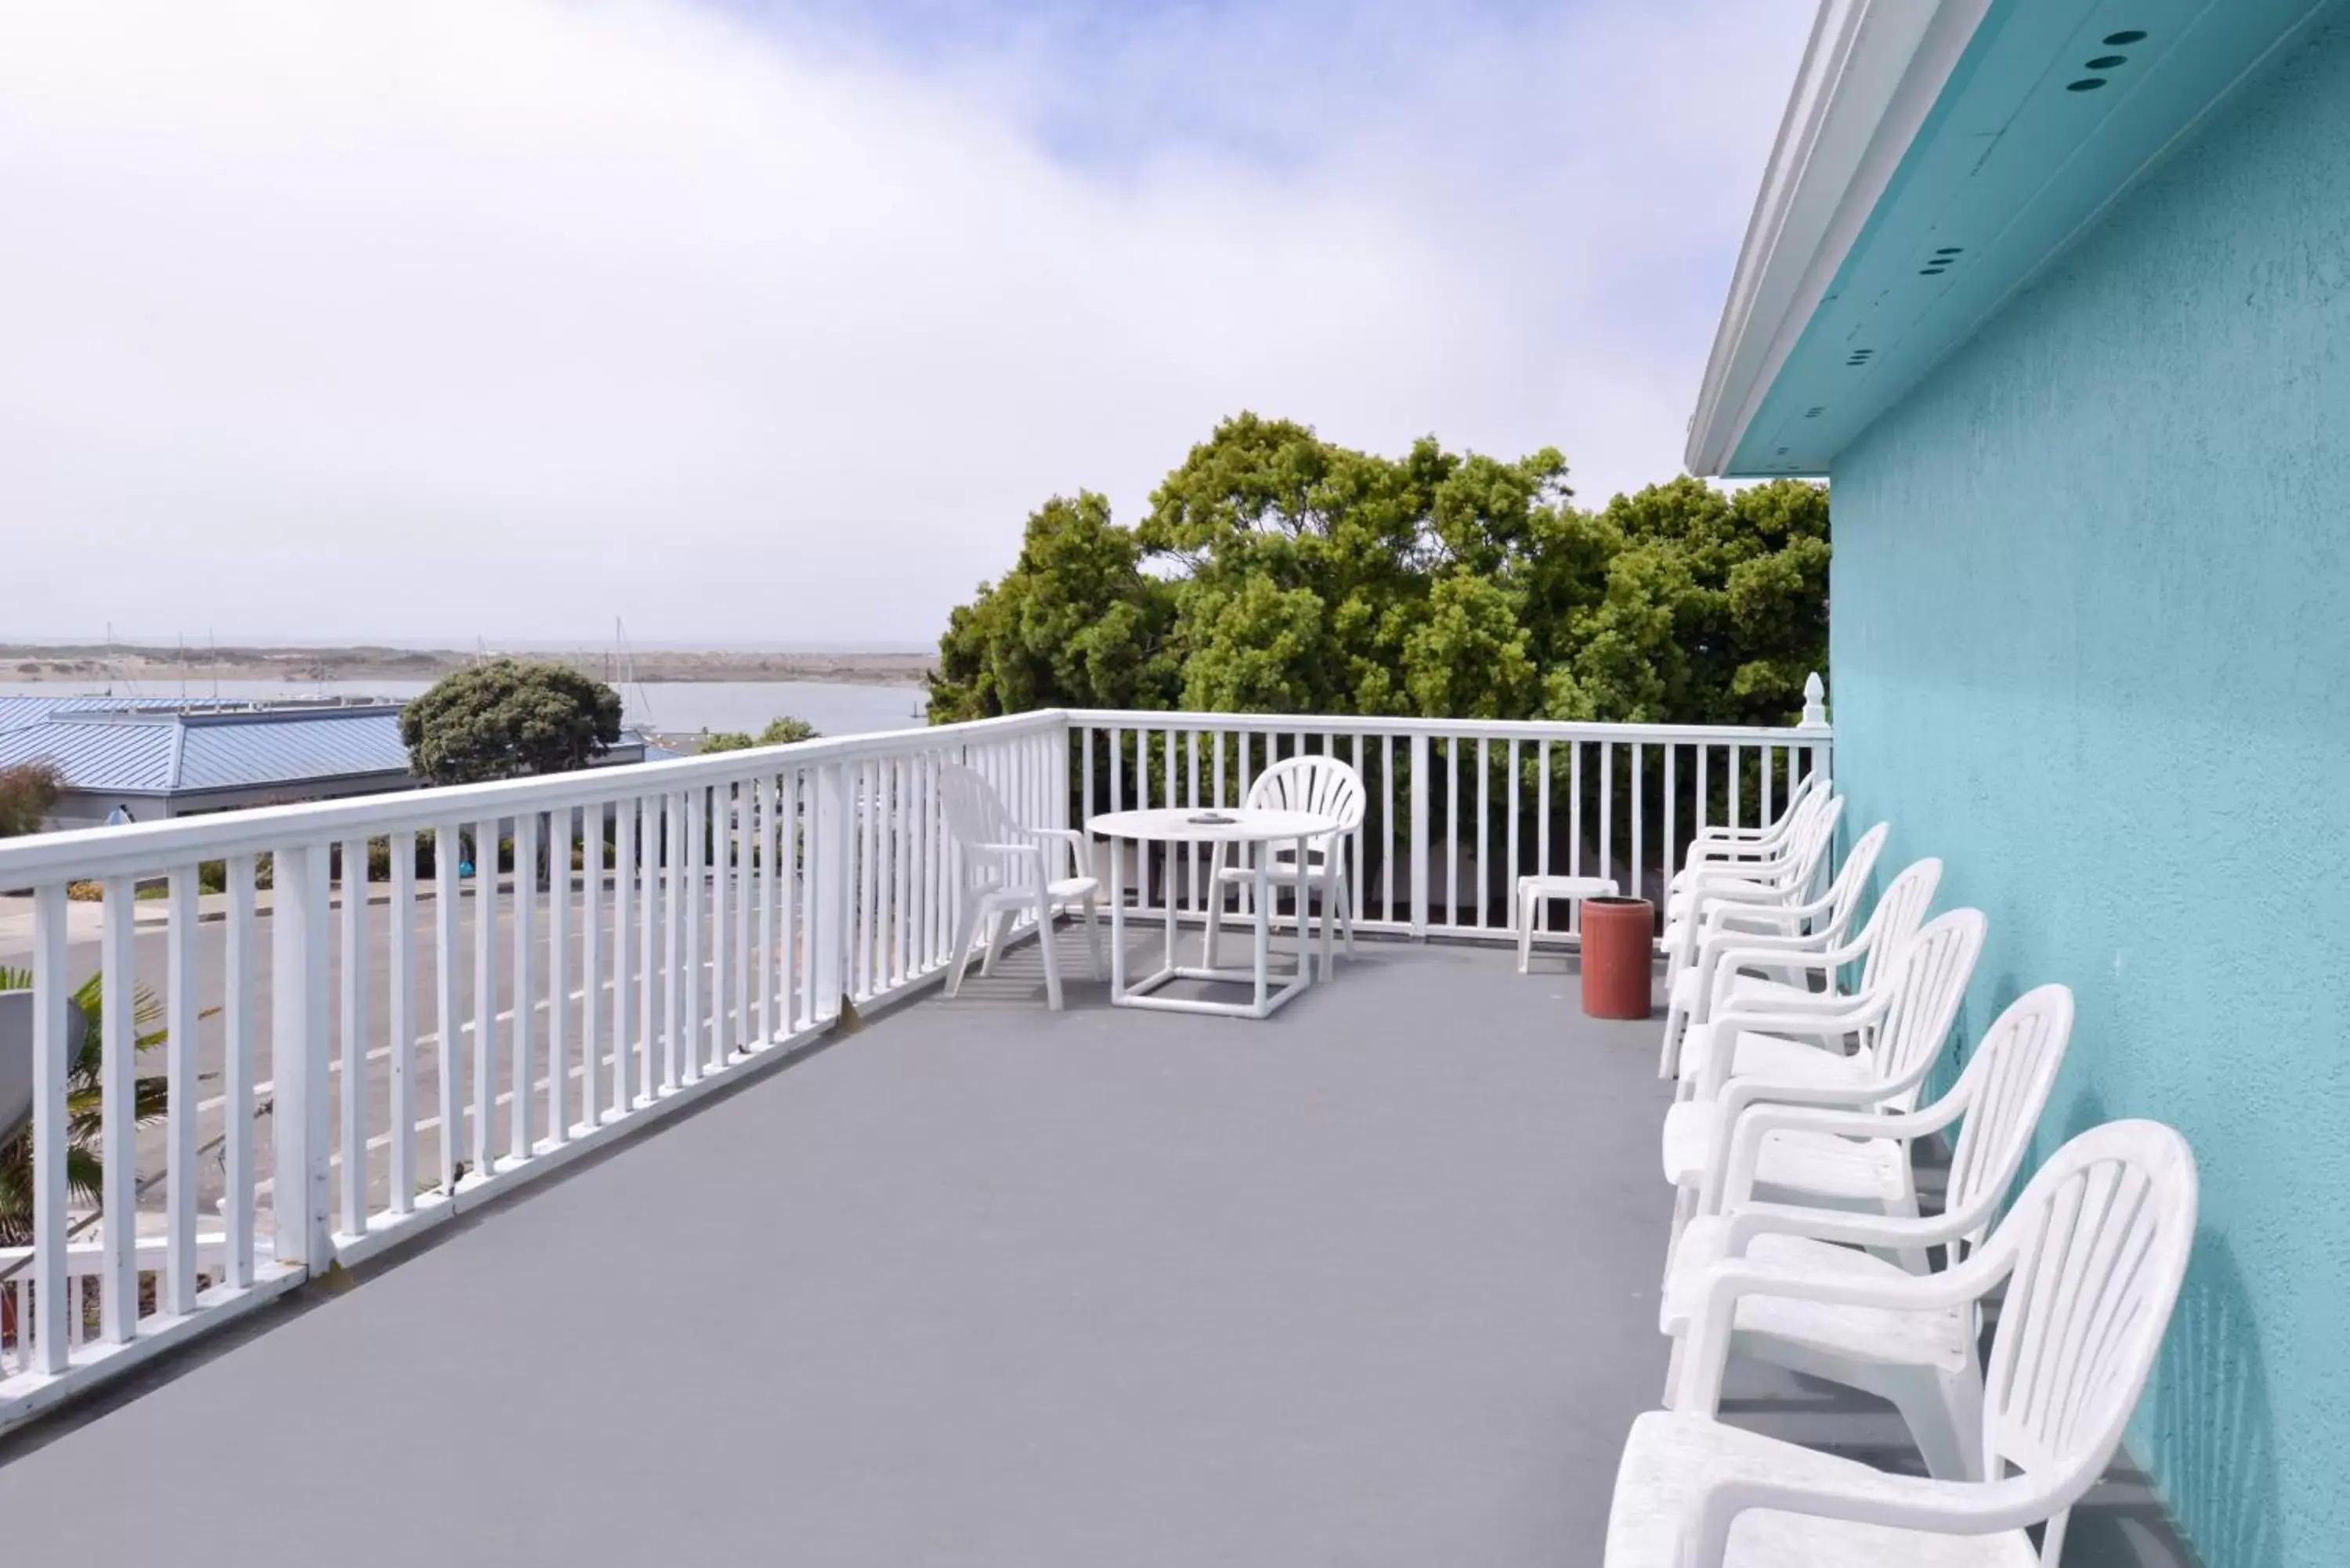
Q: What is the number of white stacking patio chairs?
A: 10